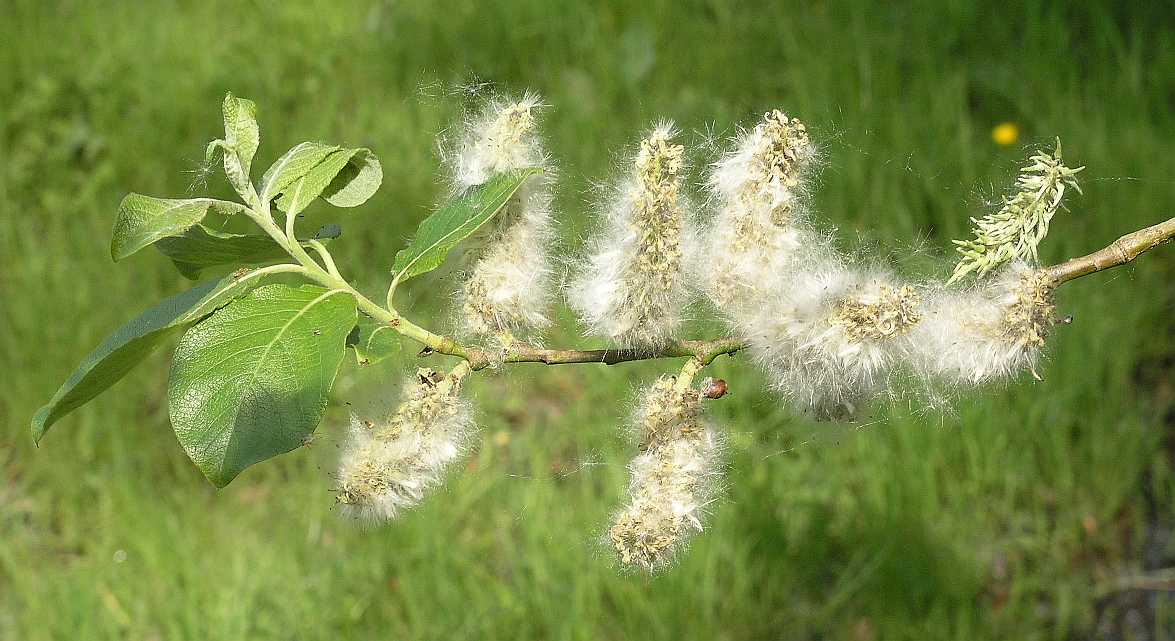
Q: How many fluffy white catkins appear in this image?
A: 7